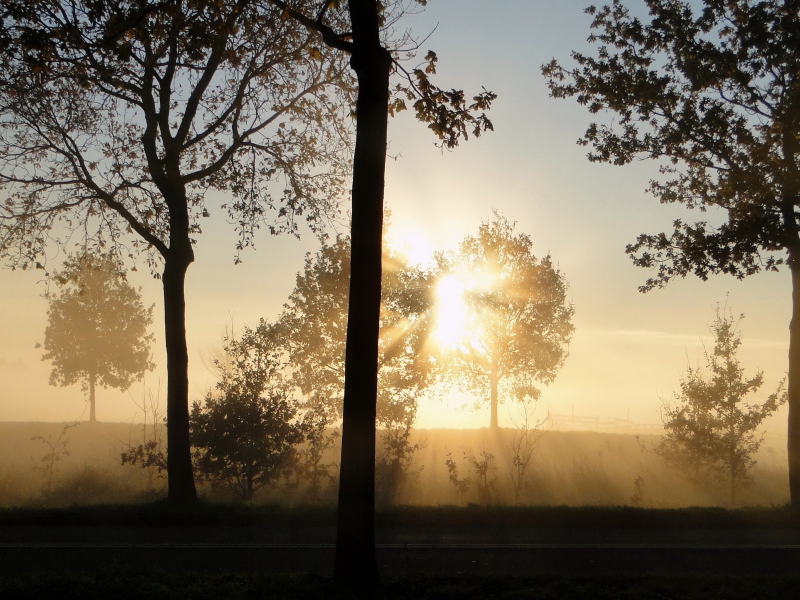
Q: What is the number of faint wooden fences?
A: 1